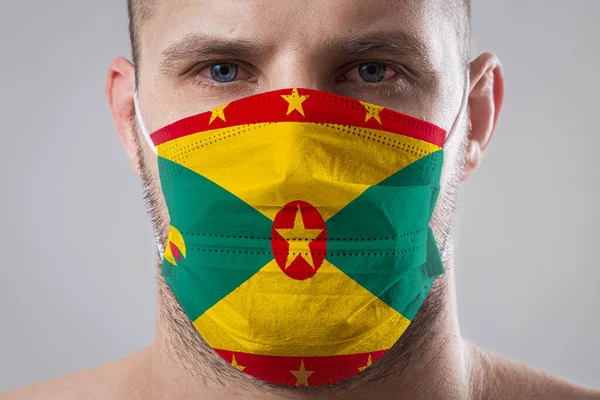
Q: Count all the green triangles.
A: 2